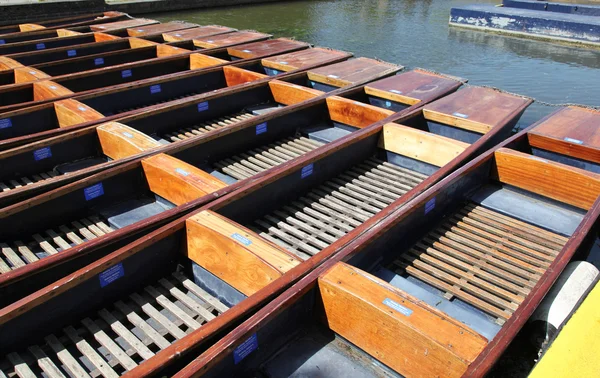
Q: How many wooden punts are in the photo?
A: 11